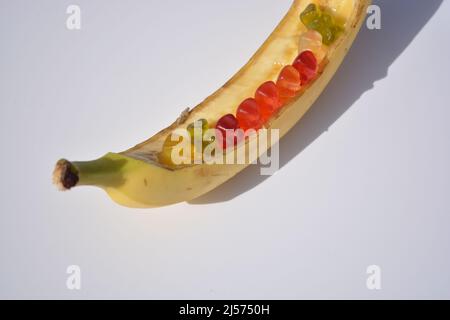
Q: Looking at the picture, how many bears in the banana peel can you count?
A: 9